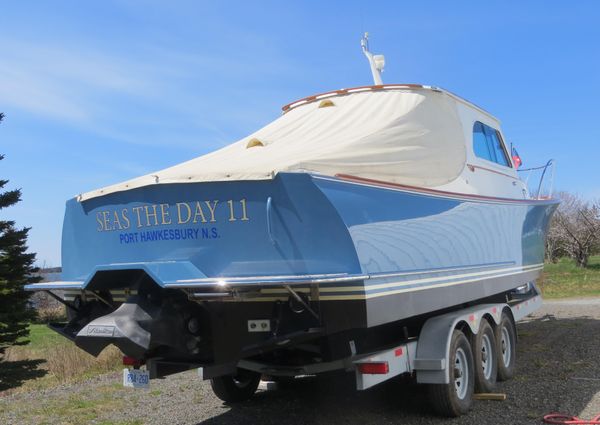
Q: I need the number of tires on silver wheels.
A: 3